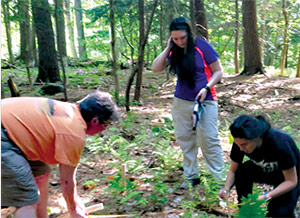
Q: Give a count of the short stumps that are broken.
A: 1